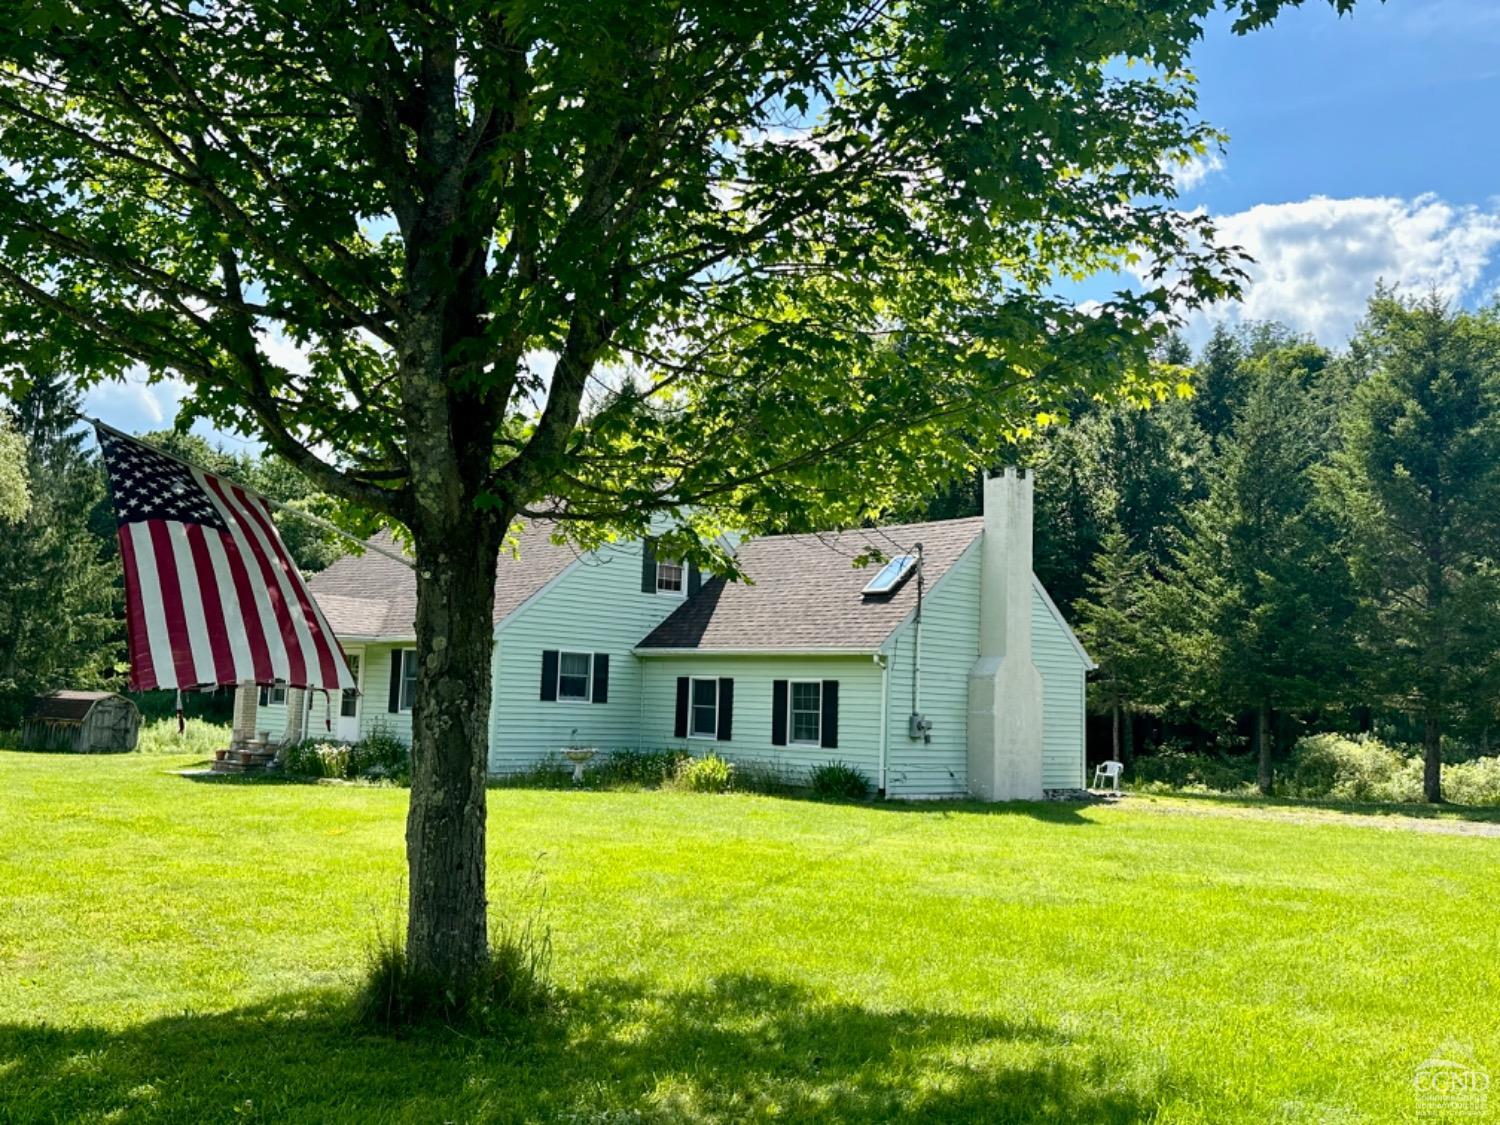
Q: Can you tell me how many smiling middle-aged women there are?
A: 0